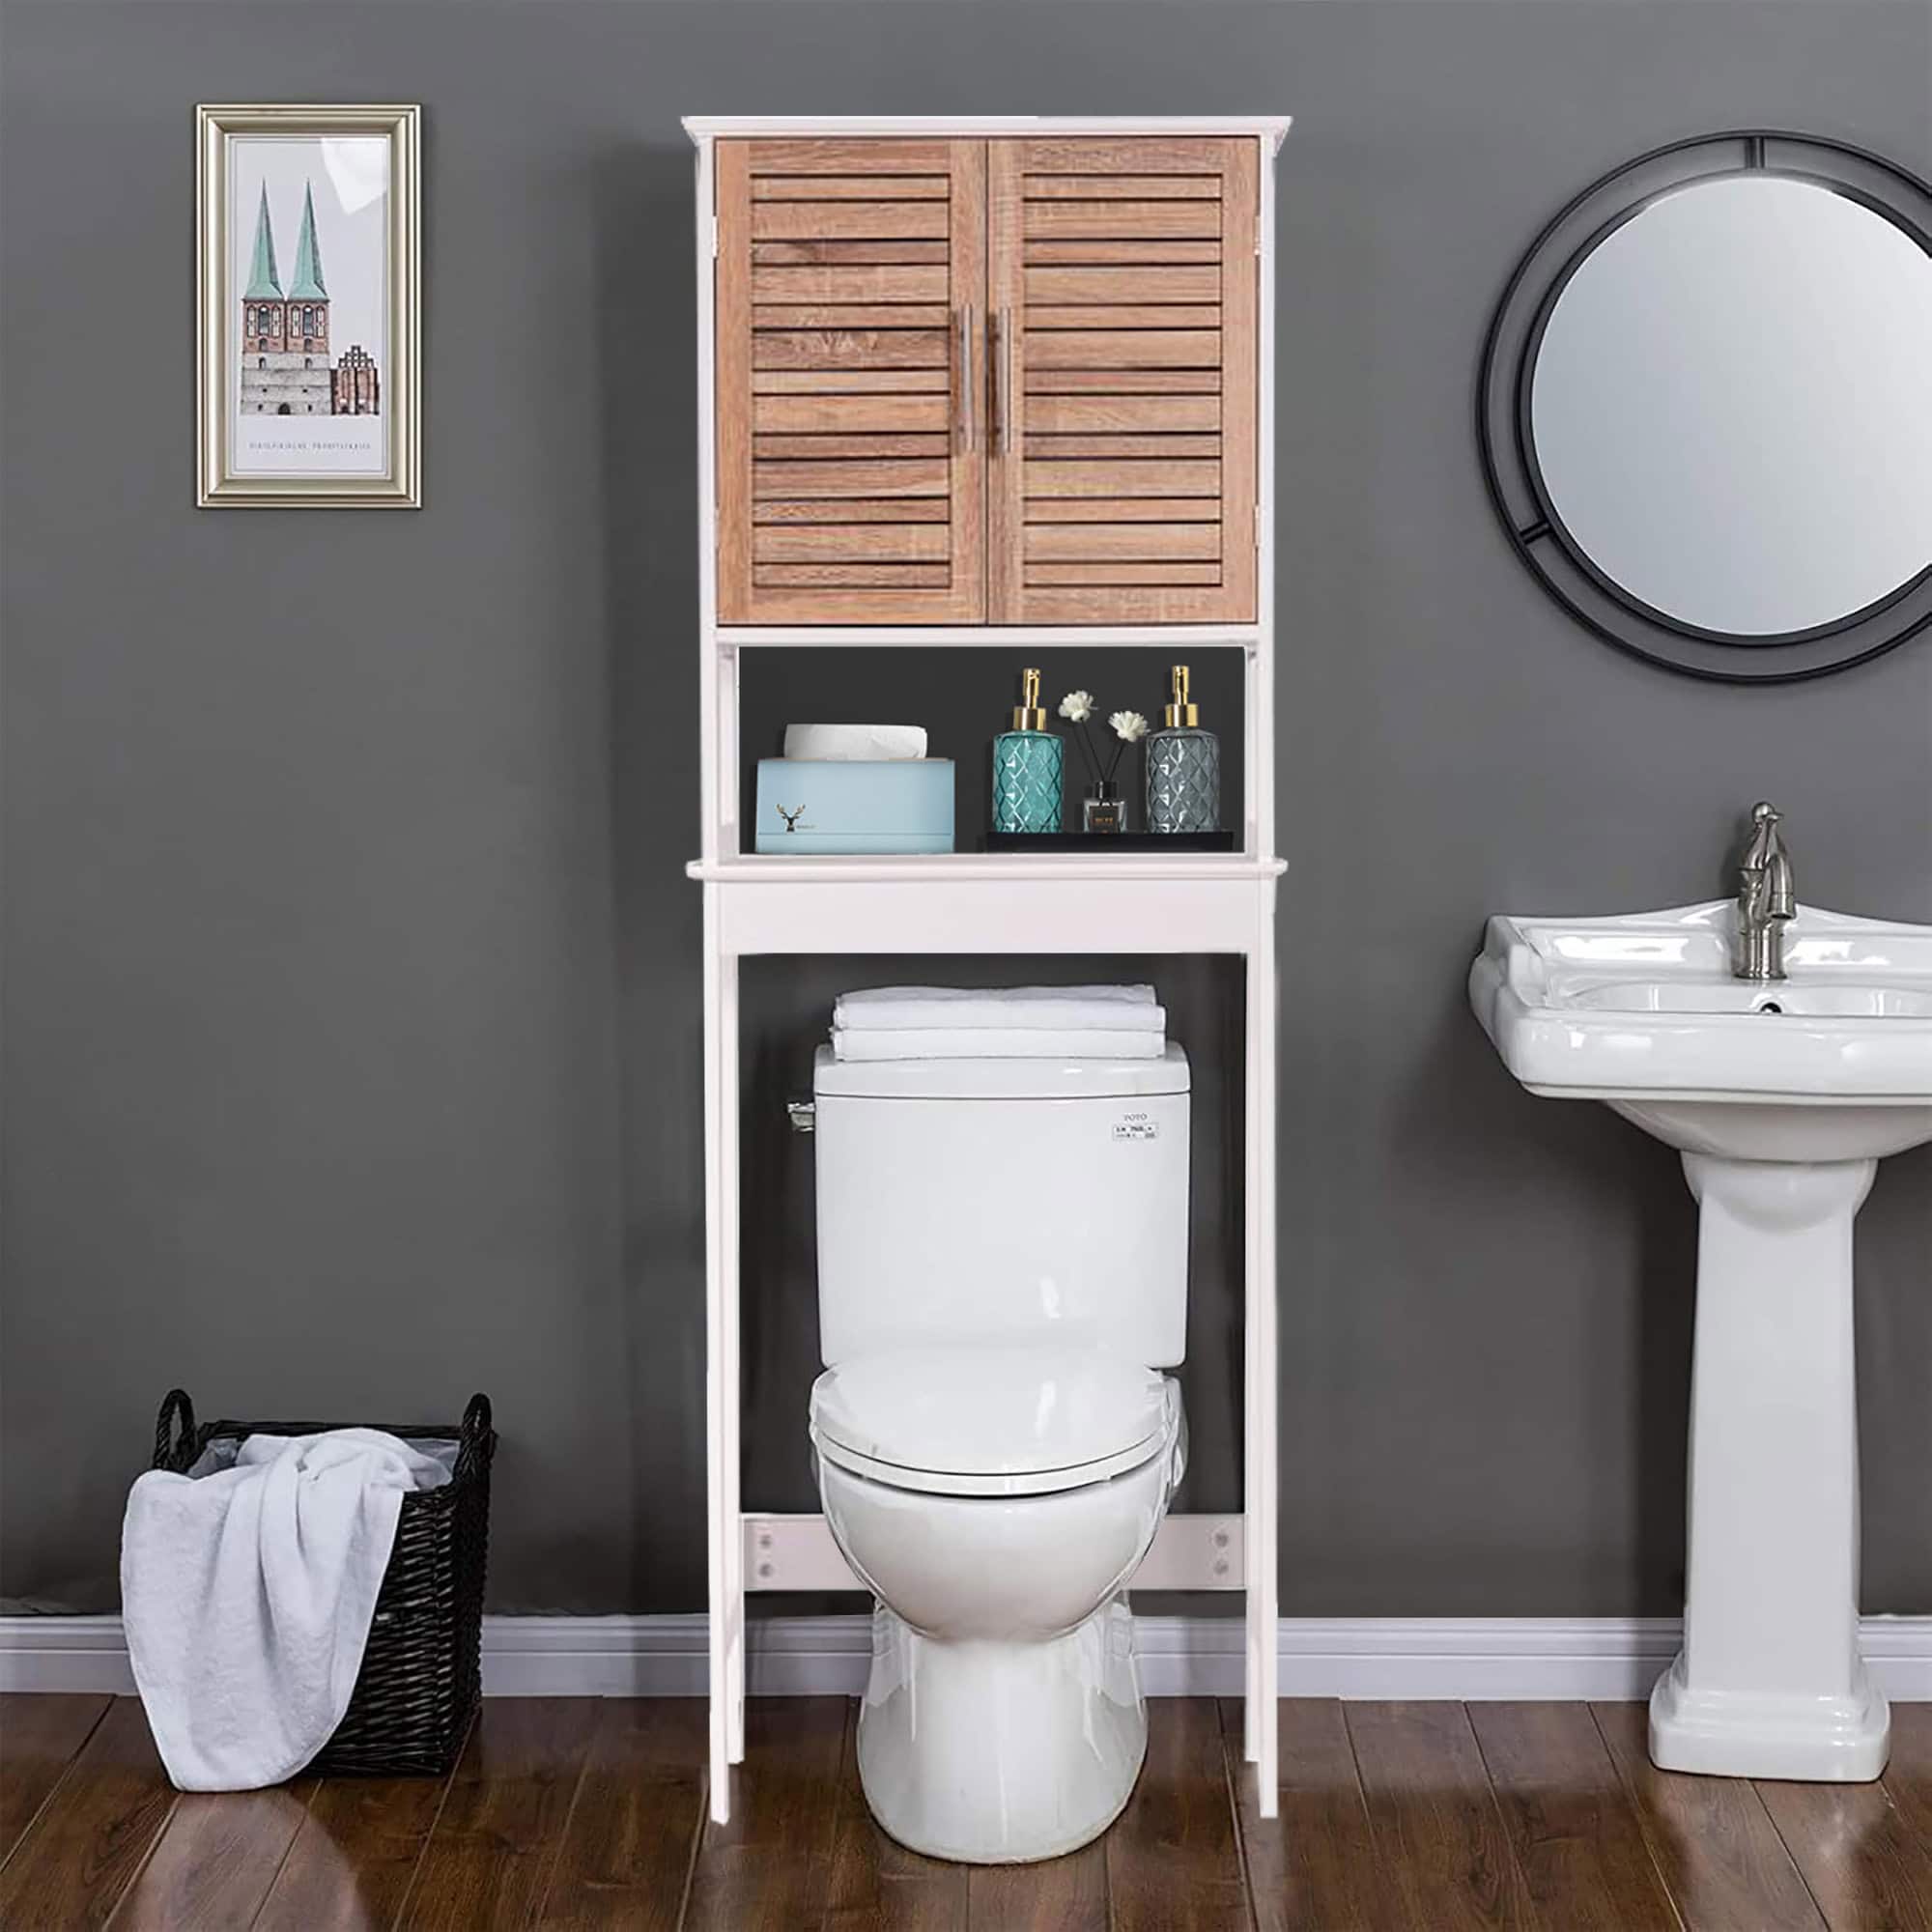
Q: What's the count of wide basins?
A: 1